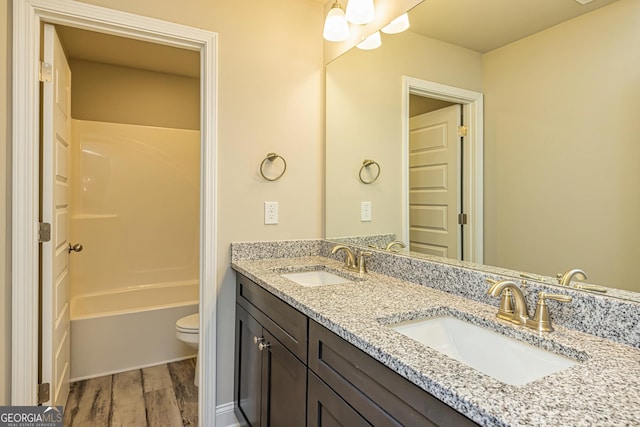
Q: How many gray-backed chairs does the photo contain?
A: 0